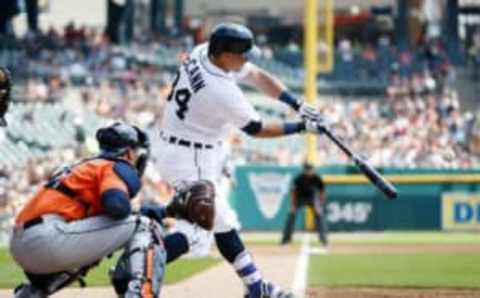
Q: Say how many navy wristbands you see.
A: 2